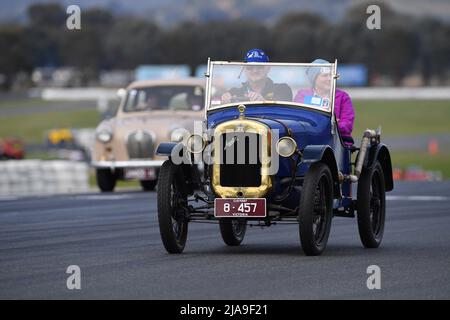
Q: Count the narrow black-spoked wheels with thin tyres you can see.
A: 4